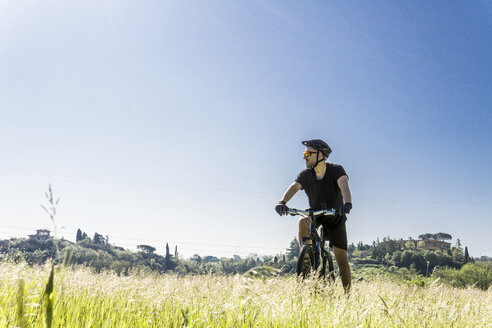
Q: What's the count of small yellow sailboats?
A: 0